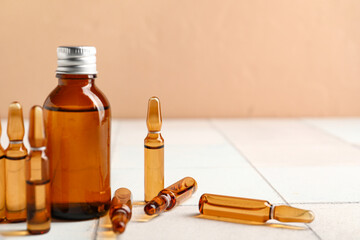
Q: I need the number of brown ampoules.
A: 7